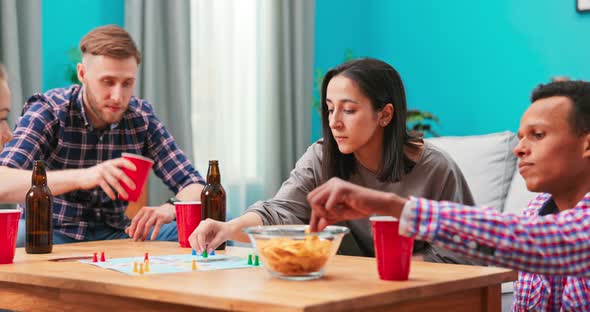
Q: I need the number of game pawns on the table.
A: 12